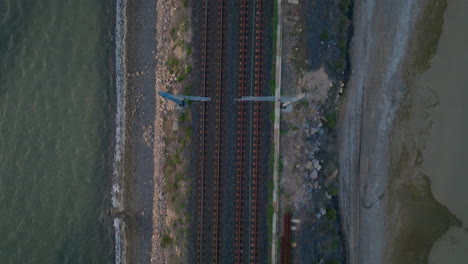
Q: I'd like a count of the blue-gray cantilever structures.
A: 2